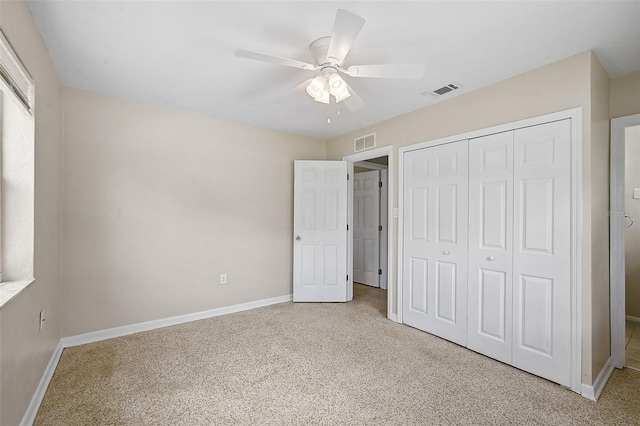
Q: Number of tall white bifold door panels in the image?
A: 4